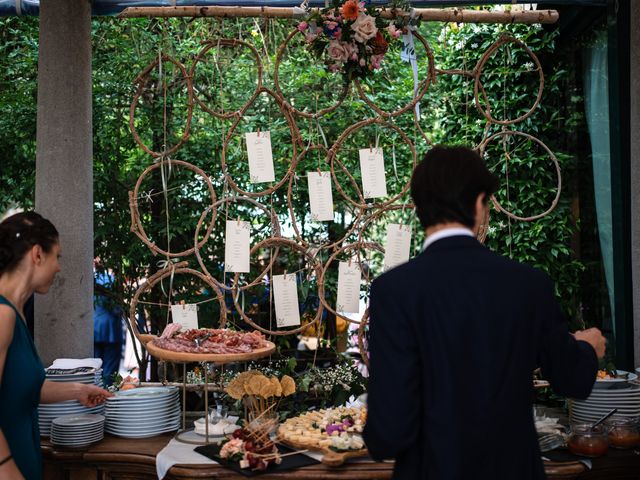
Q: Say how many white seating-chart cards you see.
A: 8